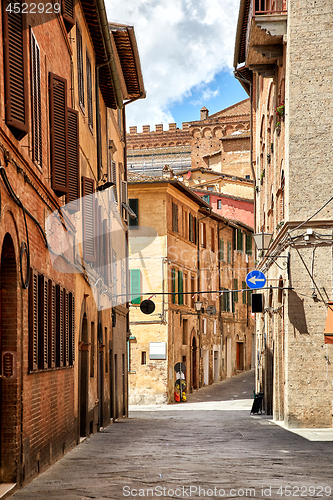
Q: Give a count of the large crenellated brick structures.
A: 1